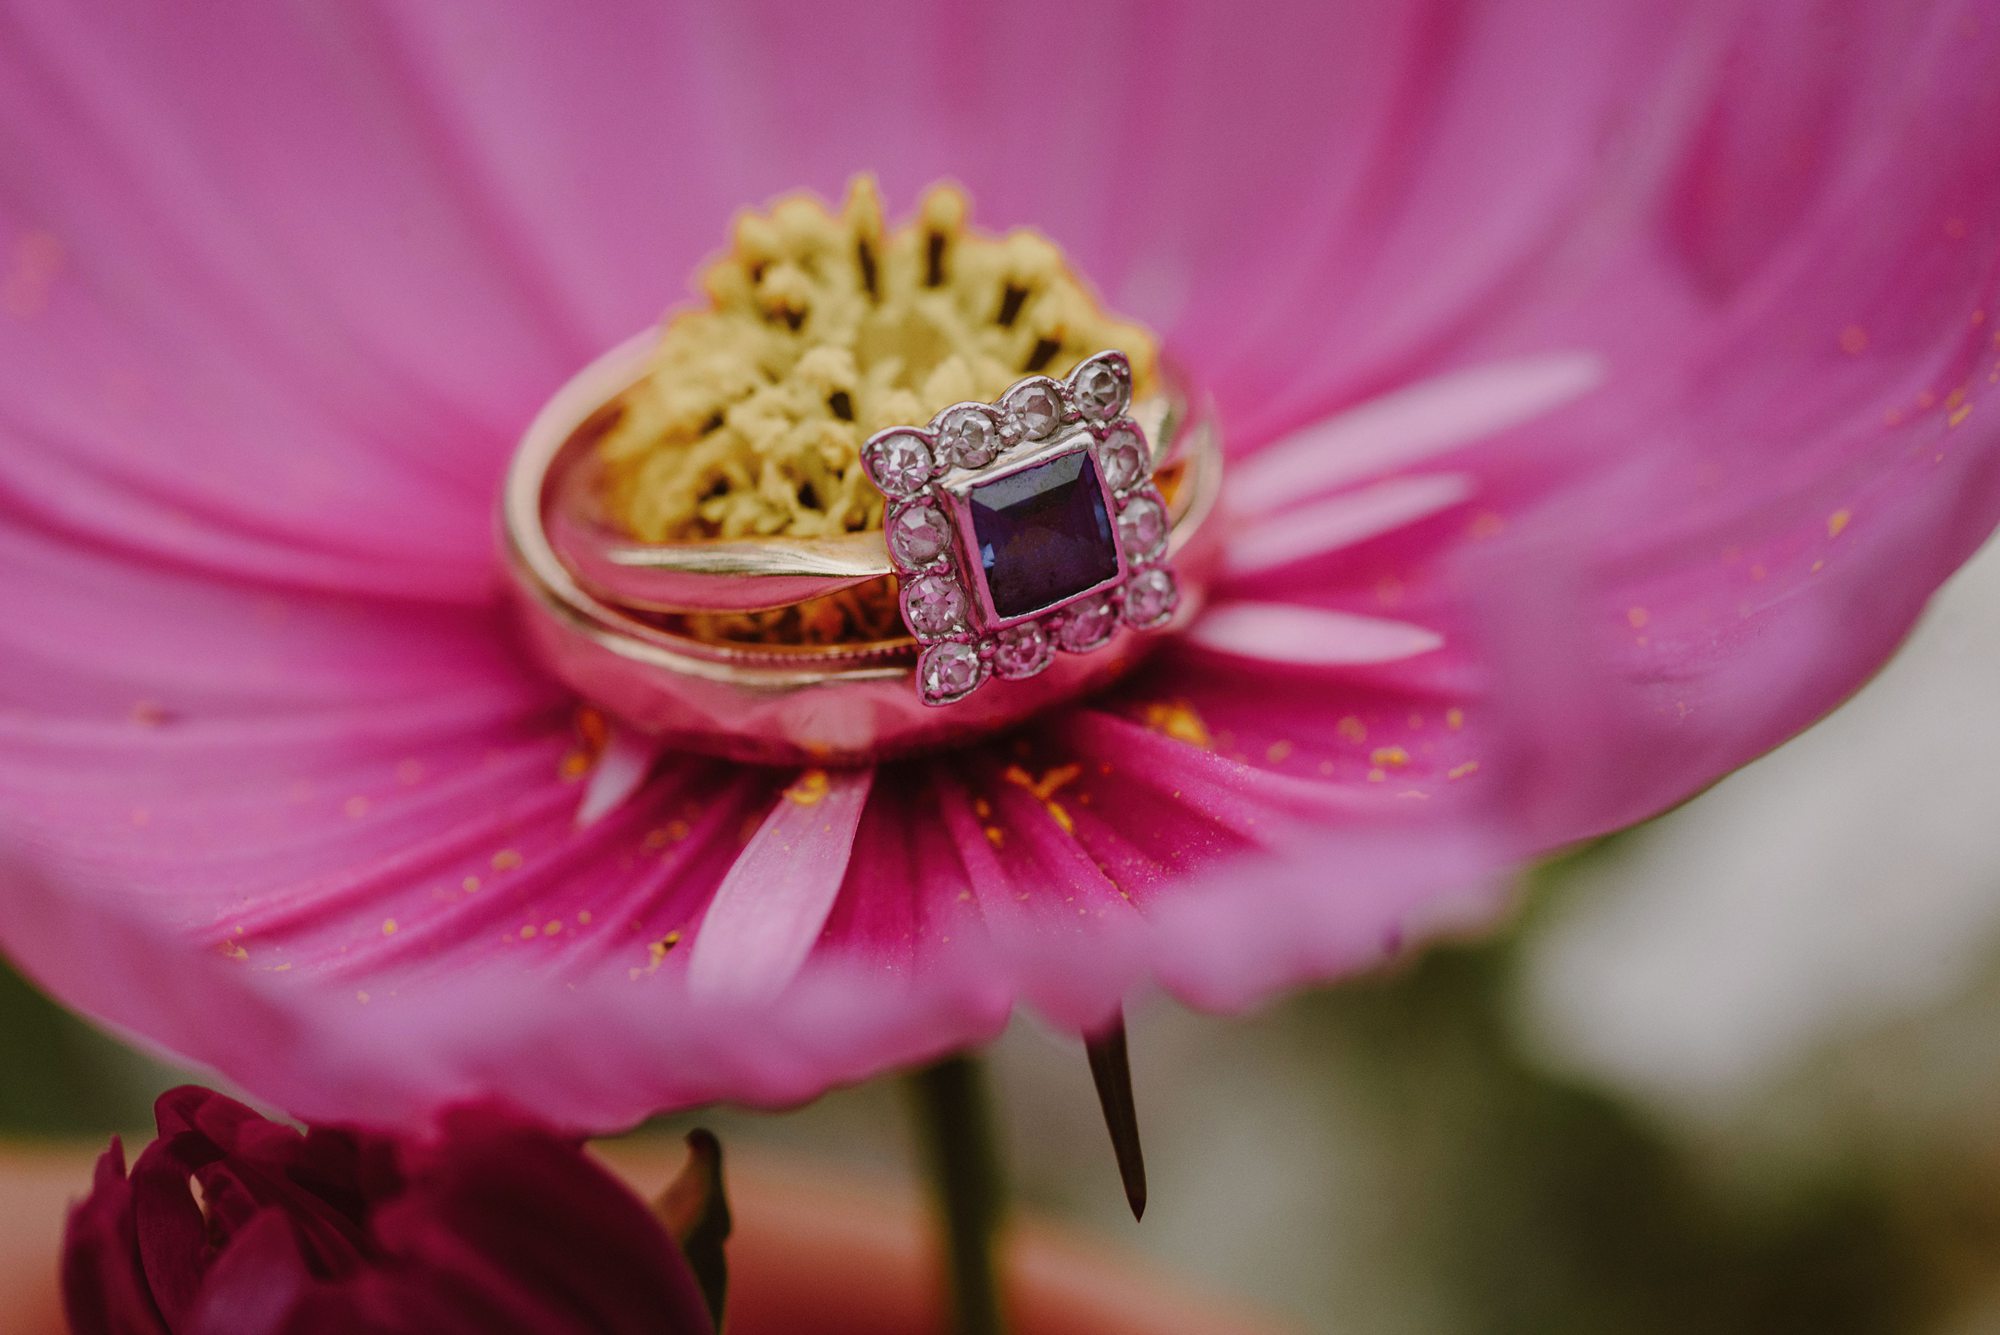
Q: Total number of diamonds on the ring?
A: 12